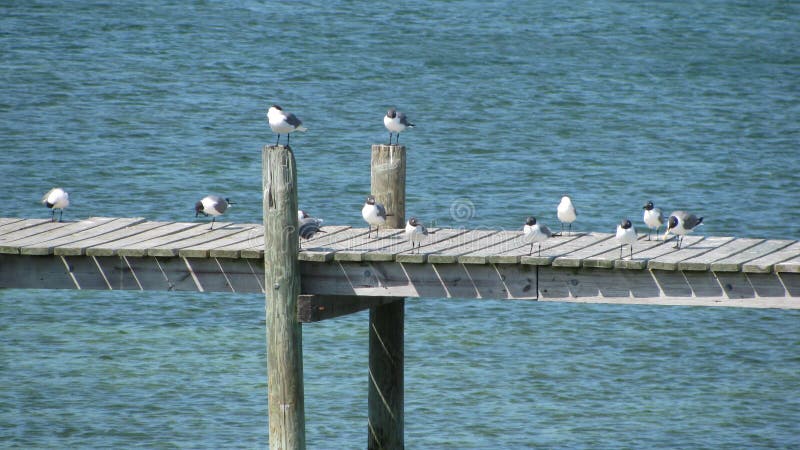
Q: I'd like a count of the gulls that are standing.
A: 12